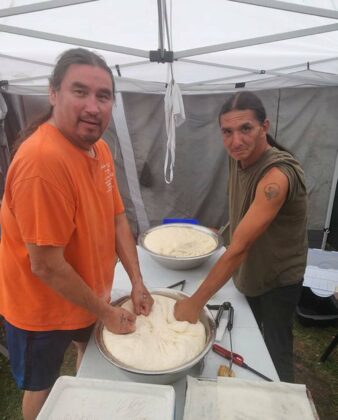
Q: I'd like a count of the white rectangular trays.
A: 2